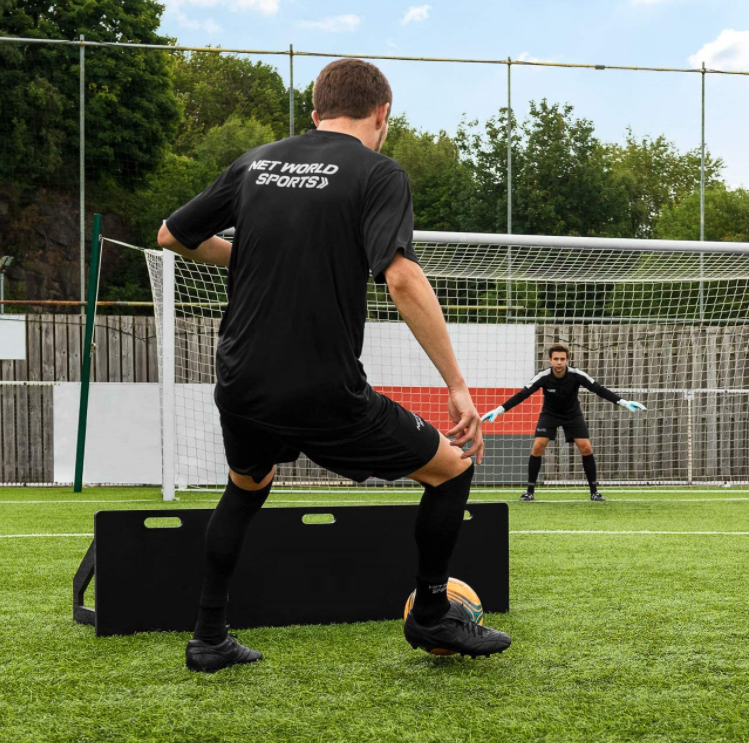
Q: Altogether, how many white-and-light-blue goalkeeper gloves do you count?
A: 2